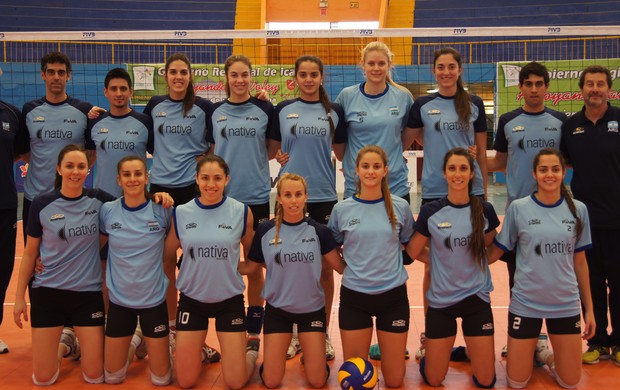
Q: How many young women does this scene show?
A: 12